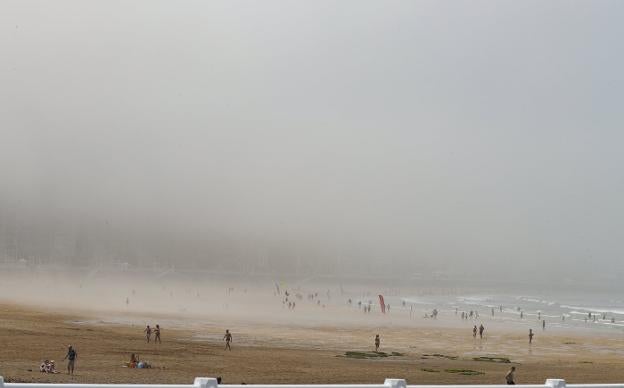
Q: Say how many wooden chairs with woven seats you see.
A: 0